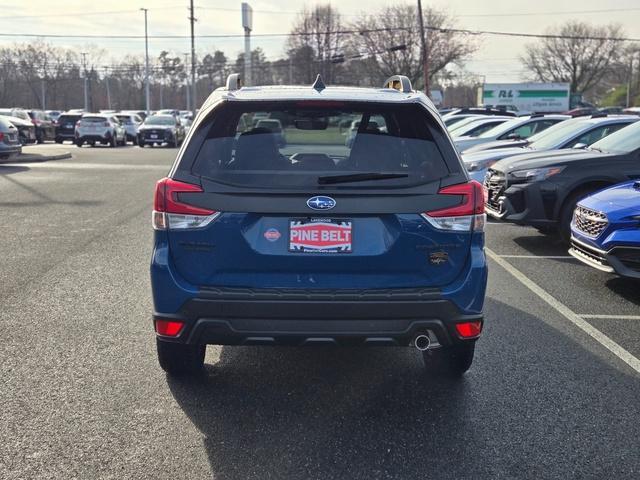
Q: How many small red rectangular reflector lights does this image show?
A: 2